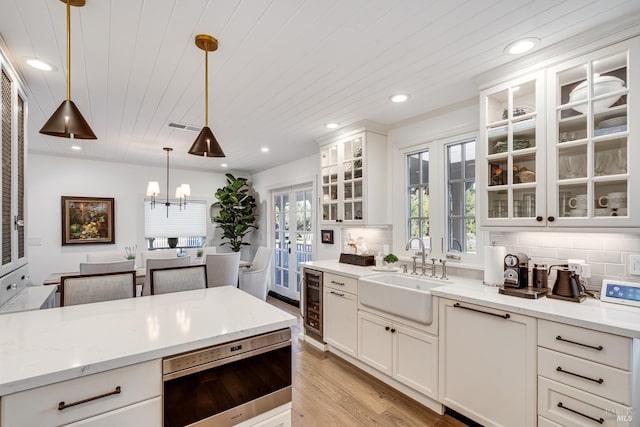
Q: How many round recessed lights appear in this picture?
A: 7